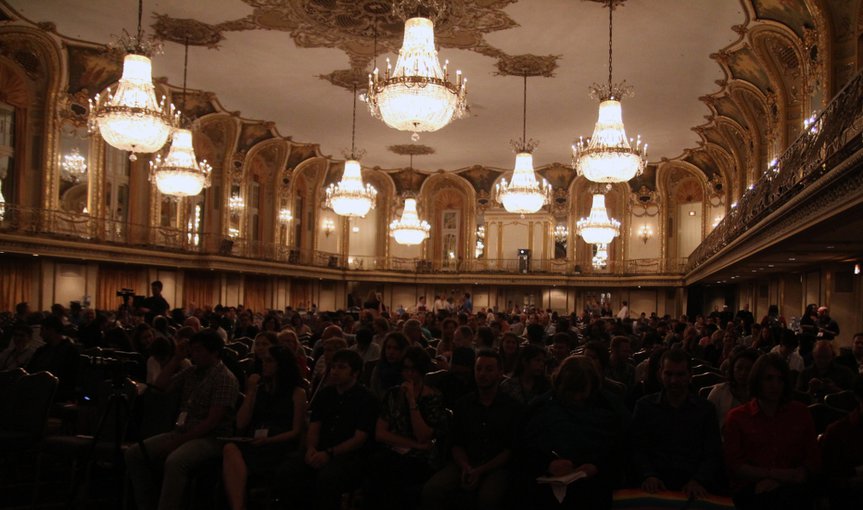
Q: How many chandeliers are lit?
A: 8